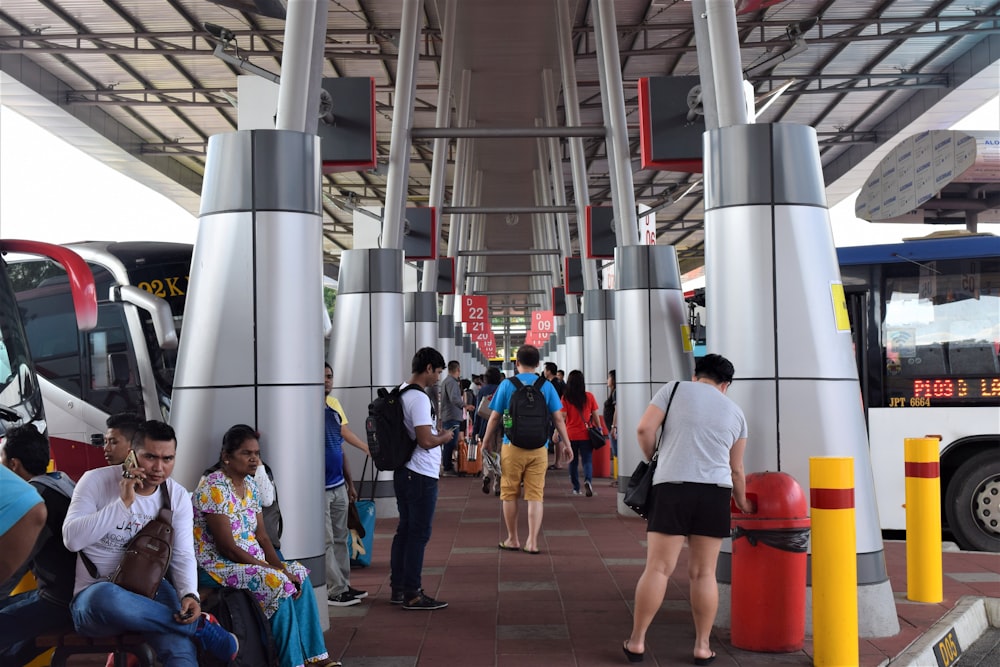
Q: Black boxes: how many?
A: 7